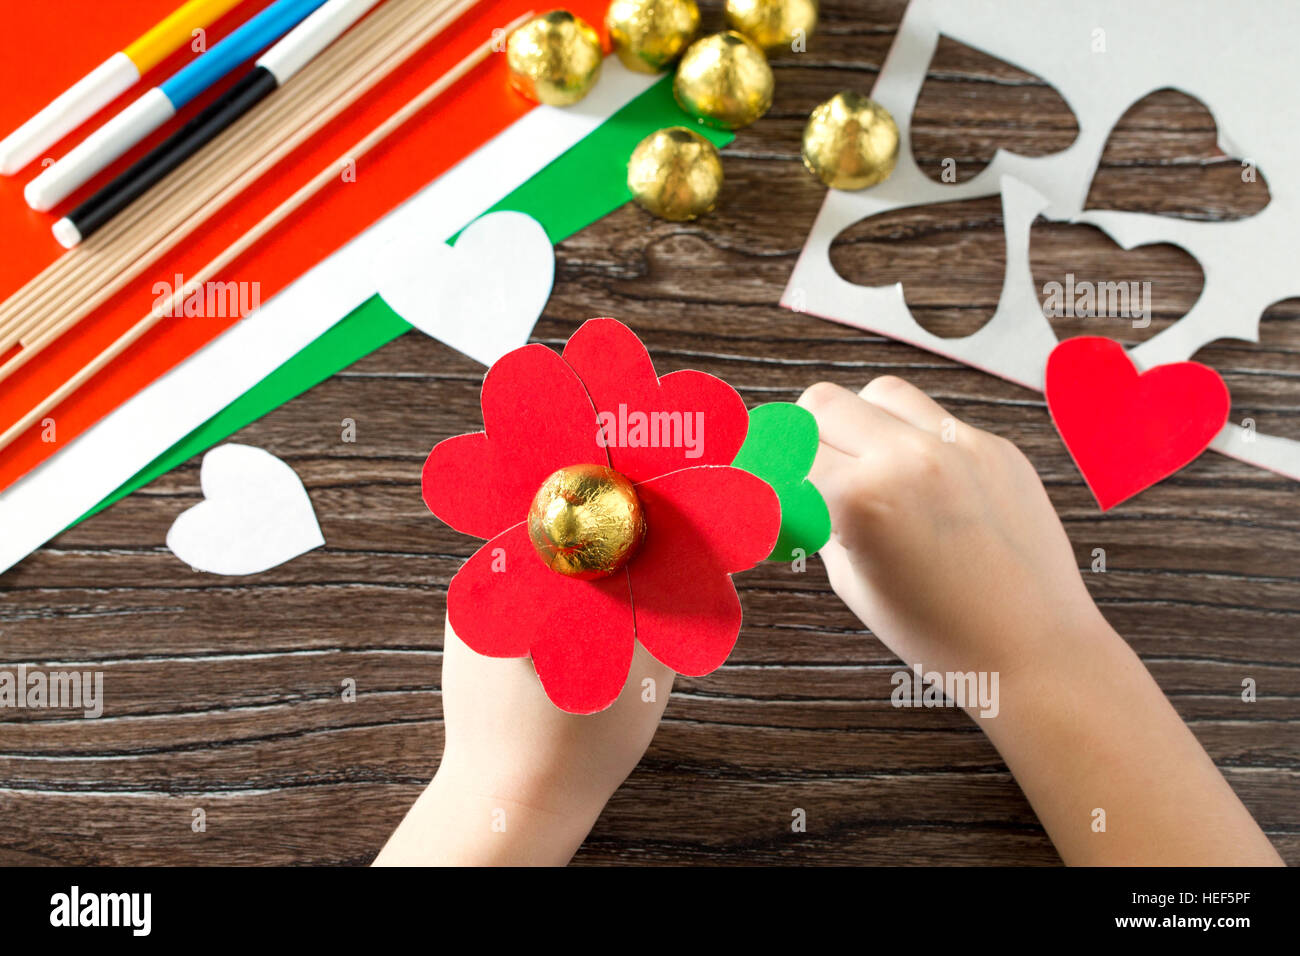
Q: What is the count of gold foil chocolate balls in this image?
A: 7